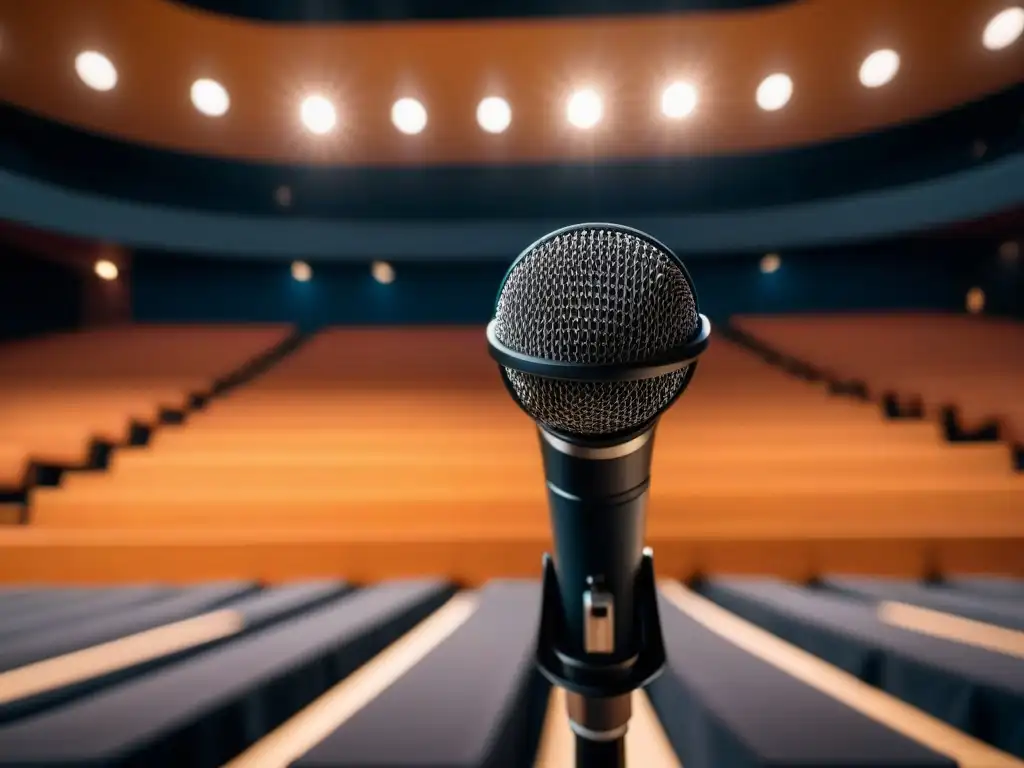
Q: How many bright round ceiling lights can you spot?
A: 10